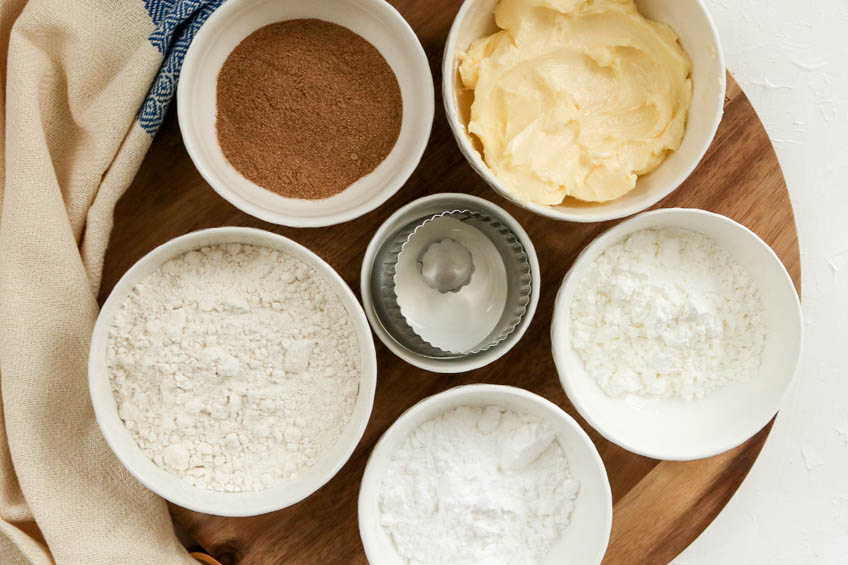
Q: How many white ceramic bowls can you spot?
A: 6